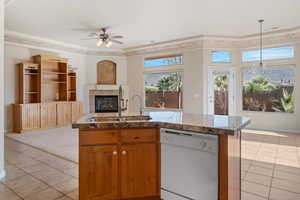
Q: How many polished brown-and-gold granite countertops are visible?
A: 1